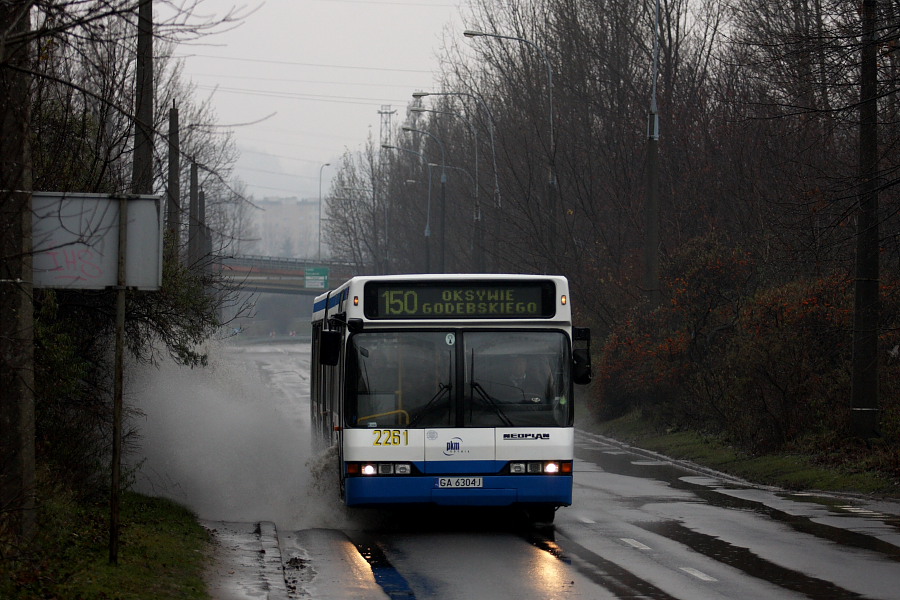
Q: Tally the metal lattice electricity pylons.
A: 1